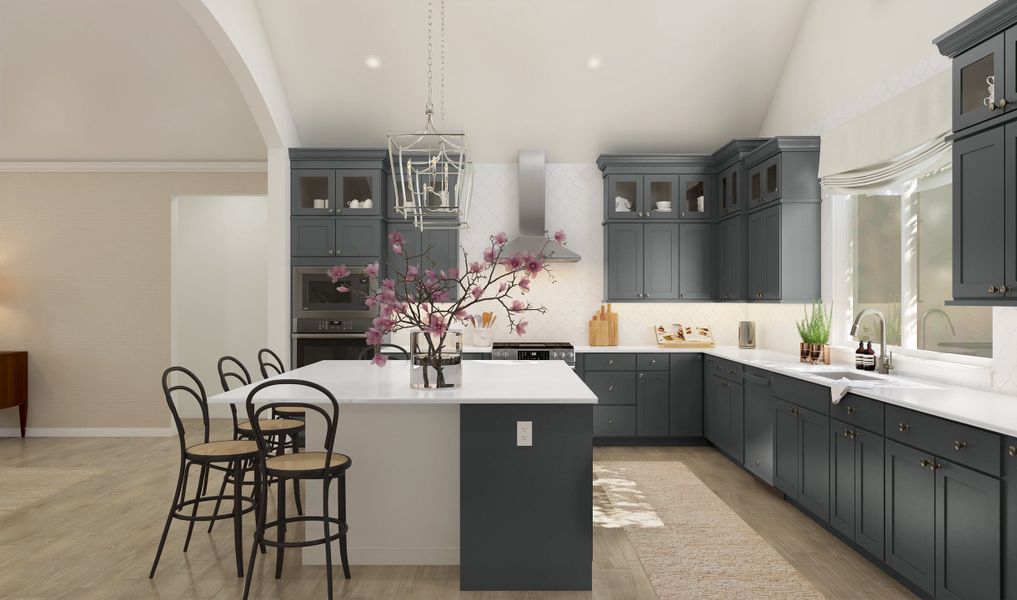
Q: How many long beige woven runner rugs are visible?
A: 1